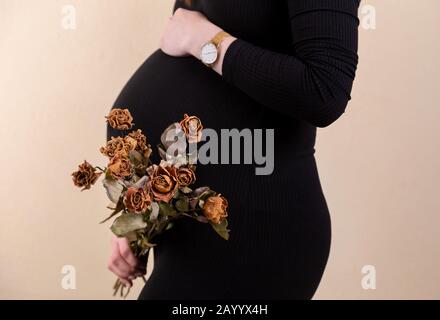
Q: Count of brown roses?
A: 10